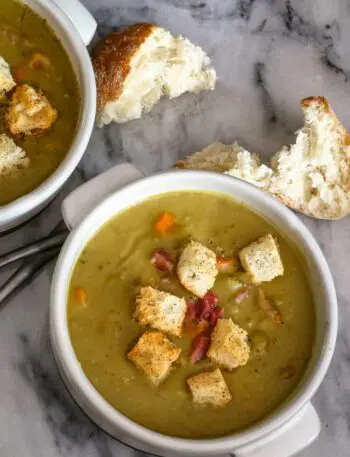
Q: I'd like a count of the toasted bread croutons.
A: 9